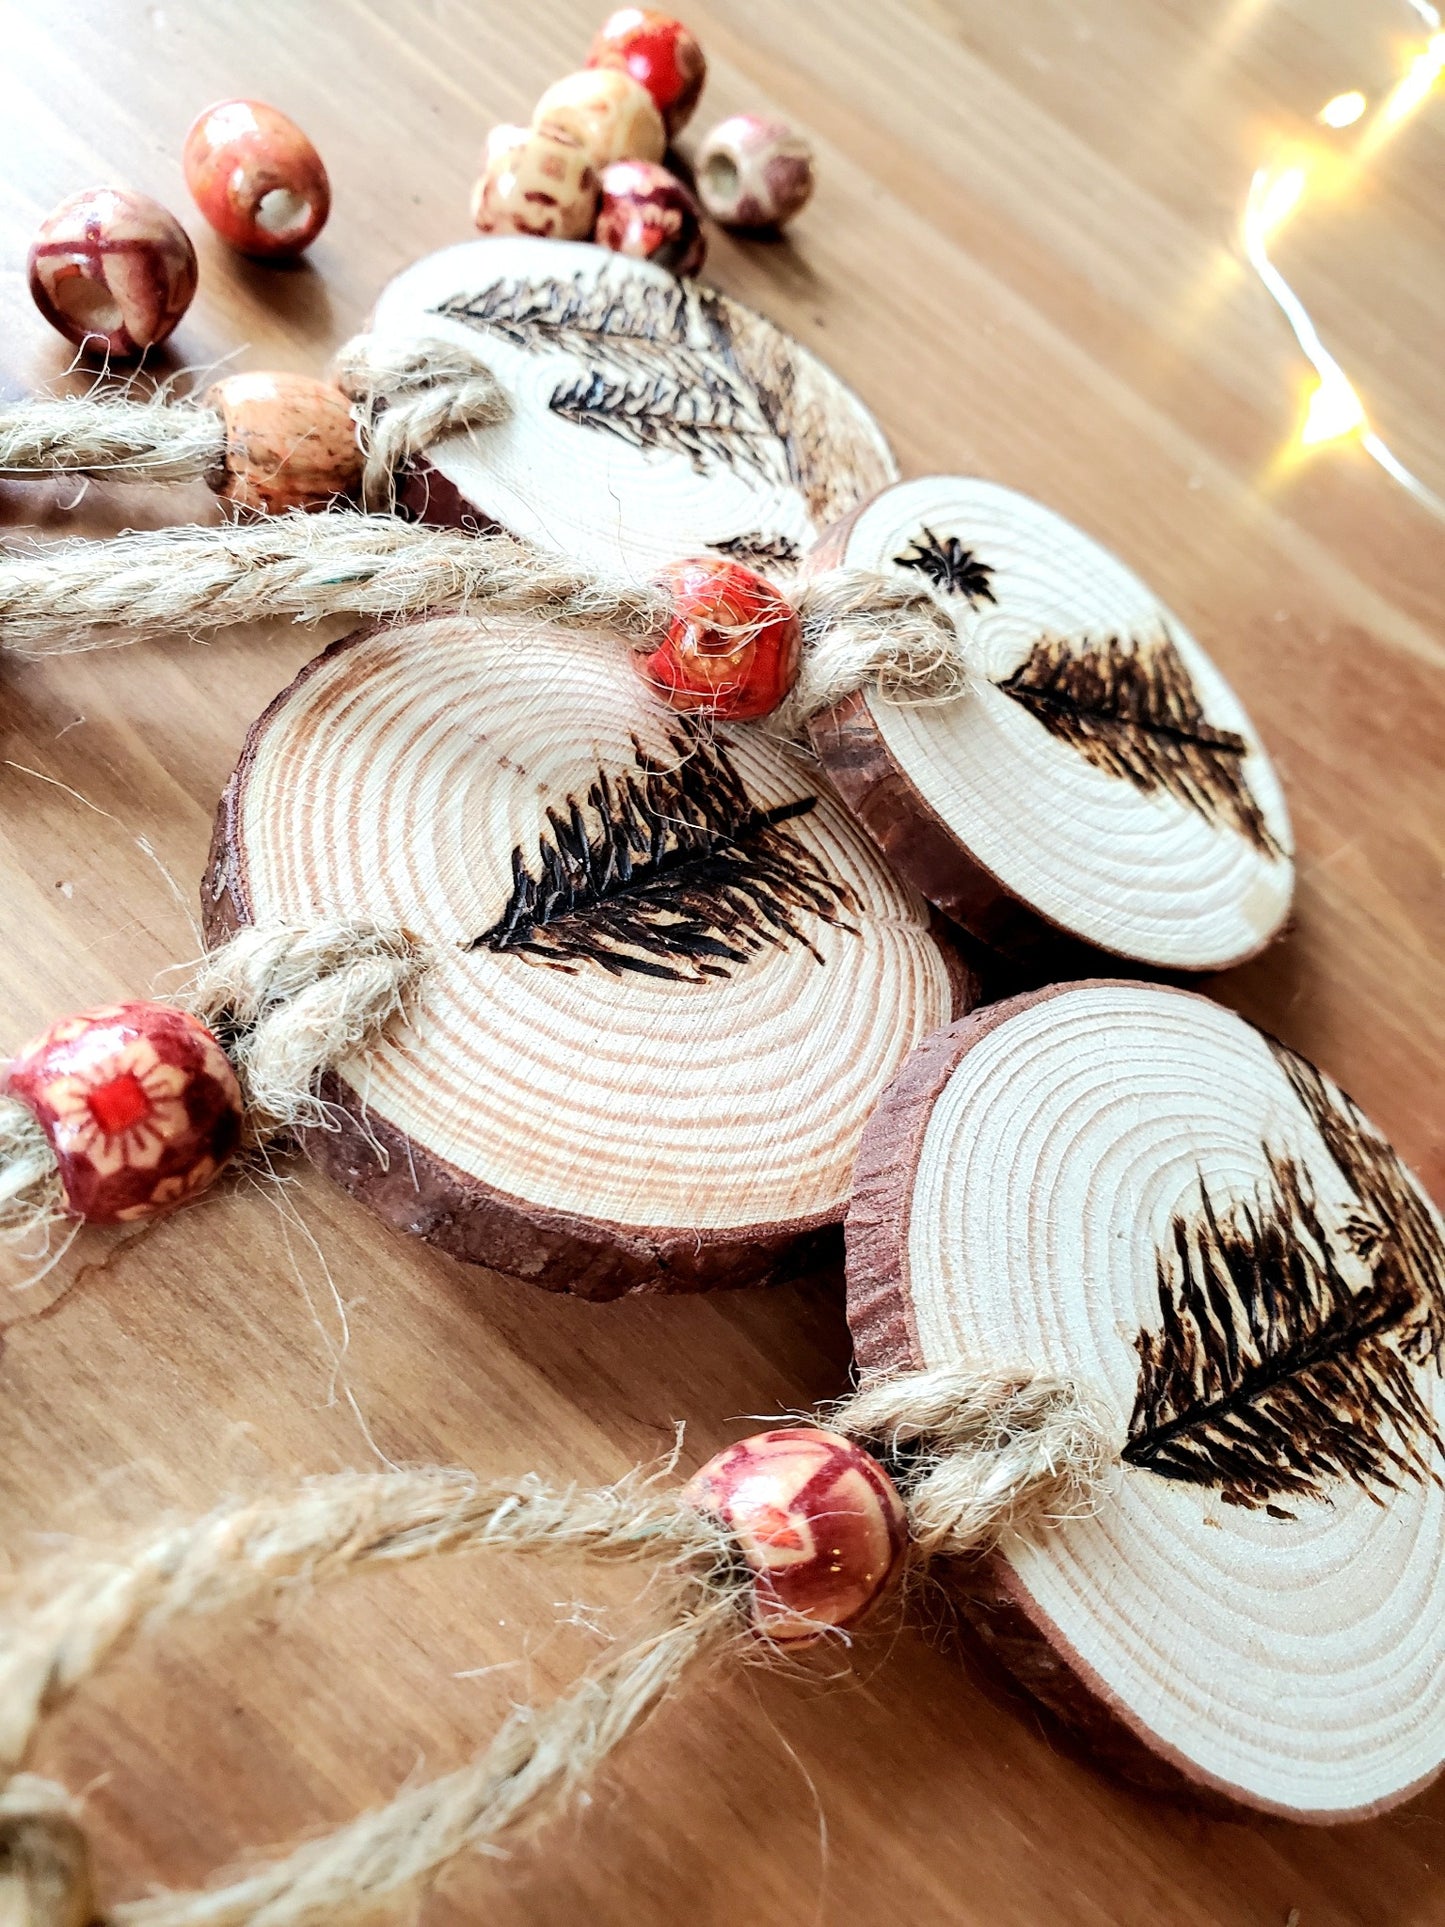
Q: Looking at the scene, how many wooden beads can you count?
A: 11